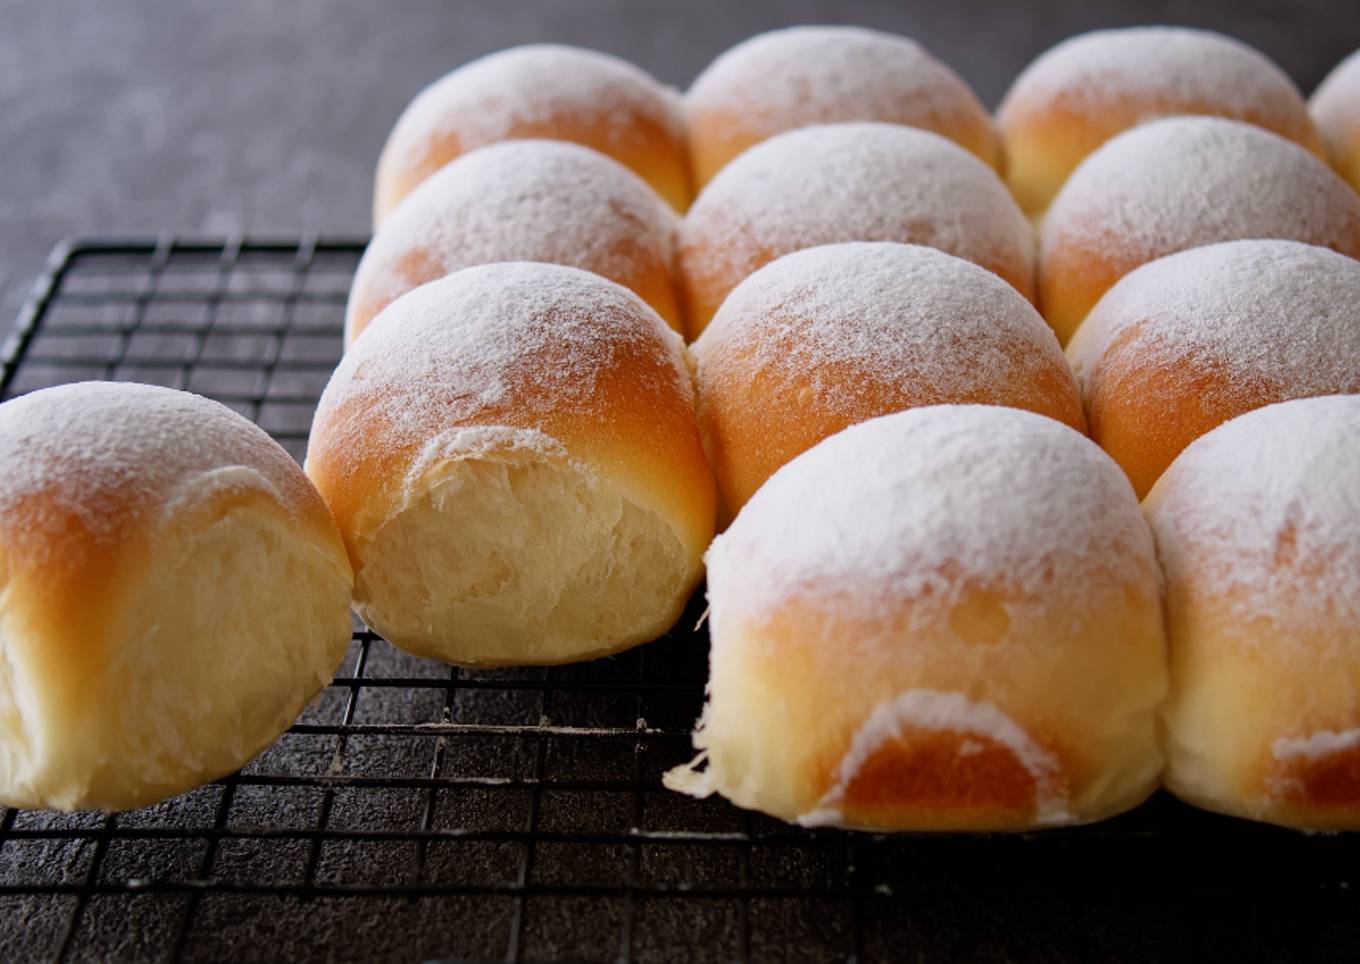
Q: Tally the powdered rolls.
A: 13